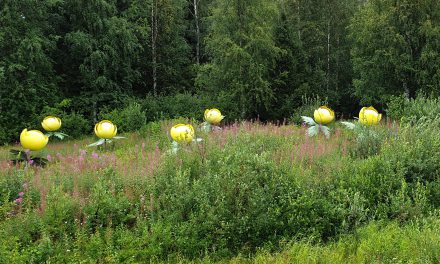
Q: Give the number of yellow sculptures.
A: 7